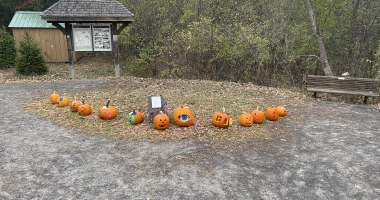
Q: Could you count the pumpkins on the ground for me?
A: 13